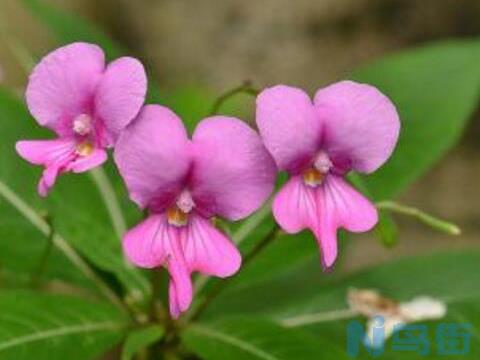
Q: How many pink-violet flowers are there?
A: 3